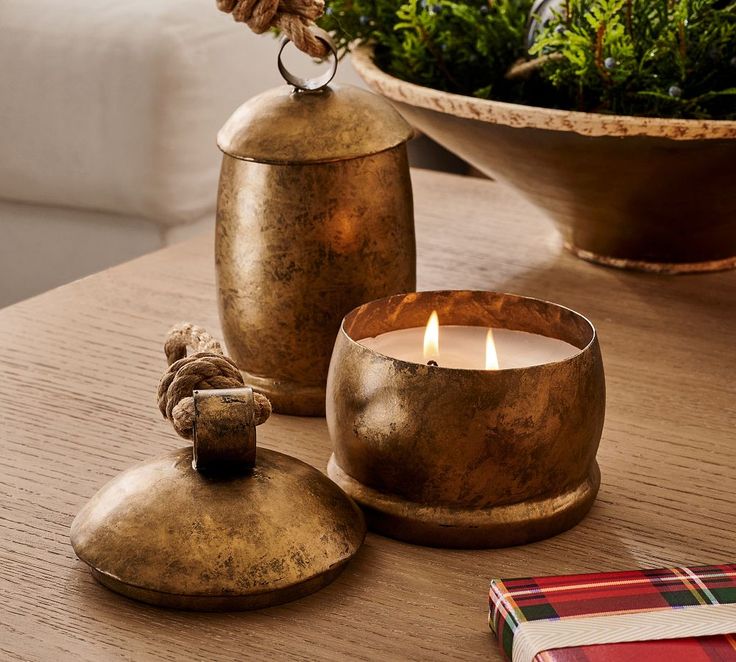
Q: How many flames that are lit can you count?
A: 2